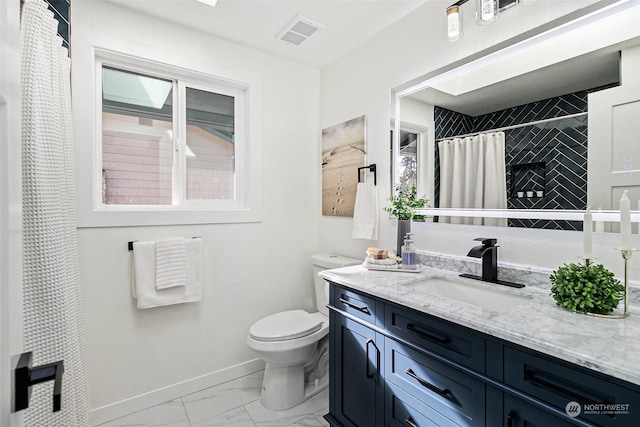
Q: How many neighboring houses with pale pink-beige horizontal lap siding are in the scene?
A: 1